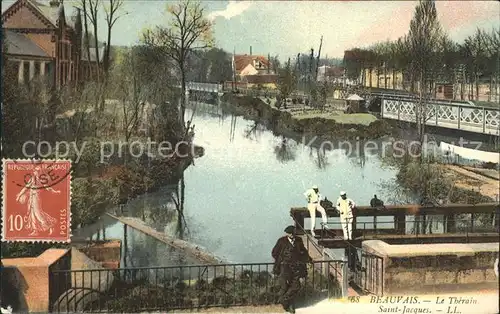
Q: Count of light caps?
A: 2